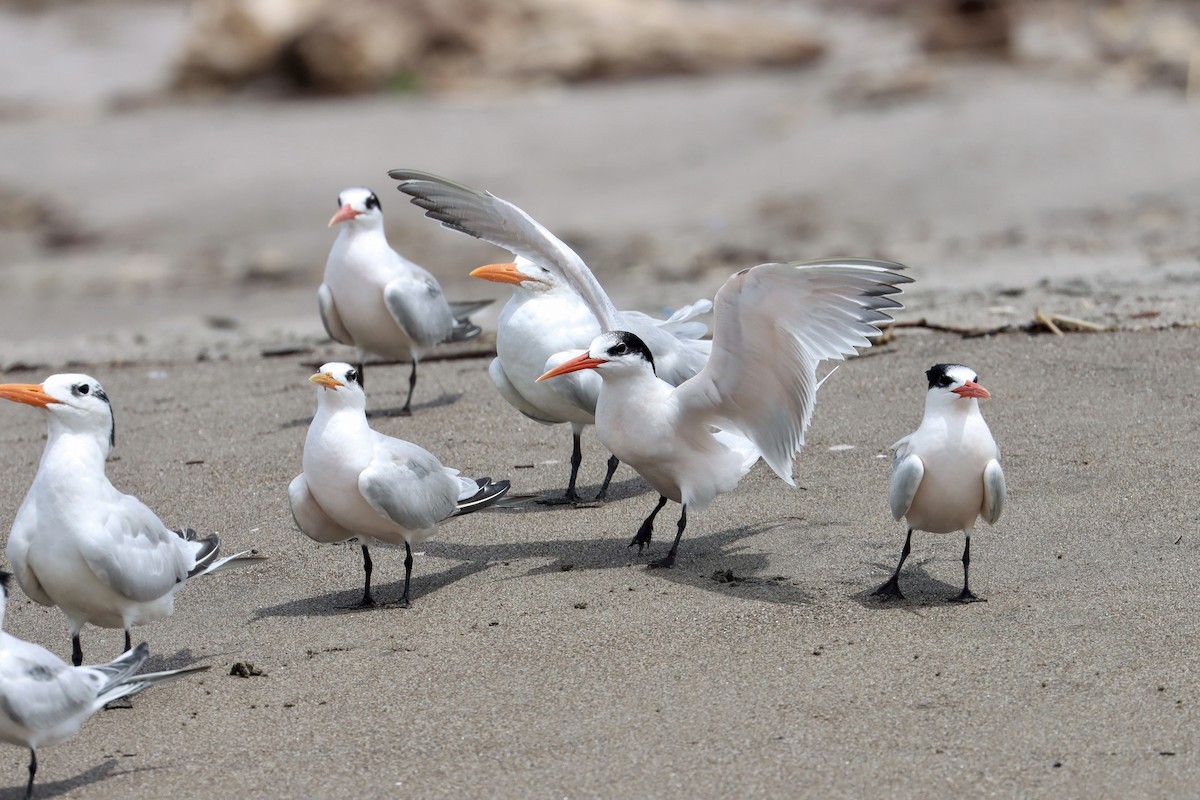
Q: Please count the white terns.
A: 7